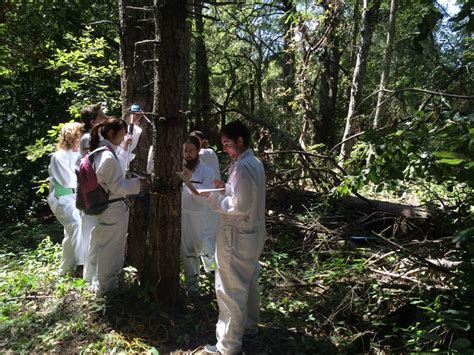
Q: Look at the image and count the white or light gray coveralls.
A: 6